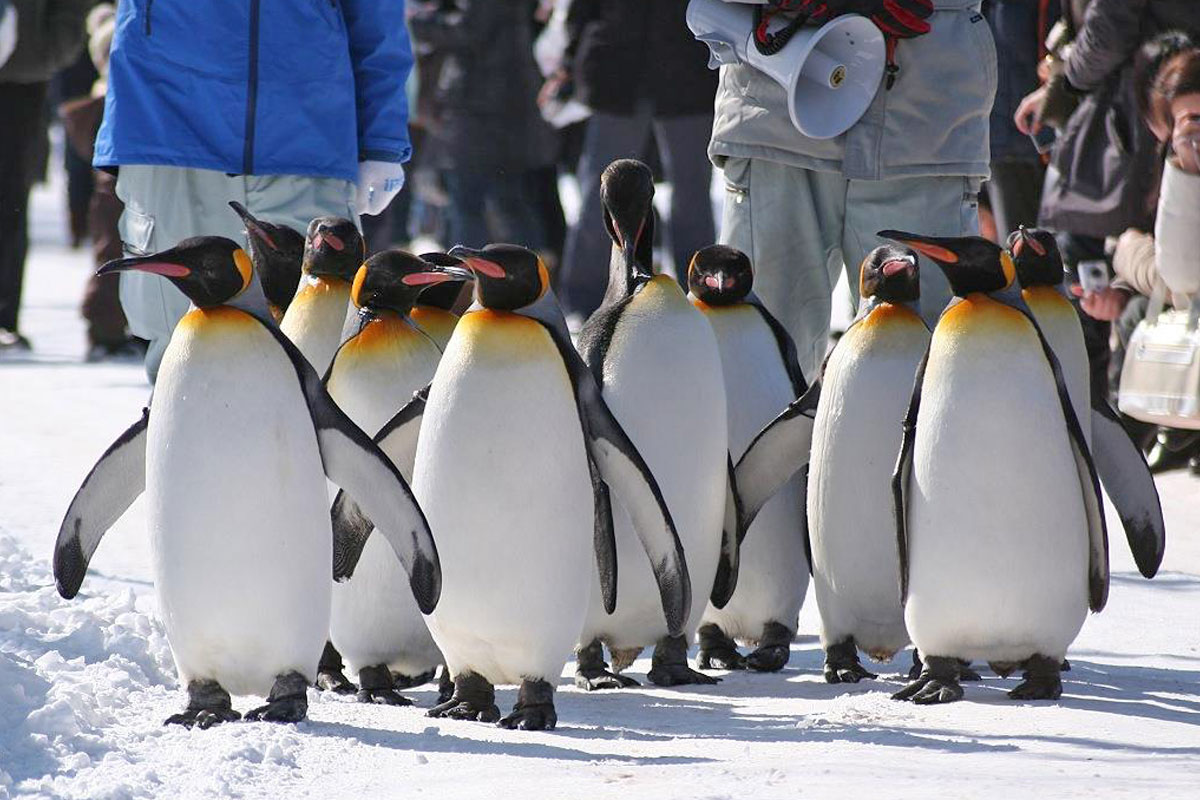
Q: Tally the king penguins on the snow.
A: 11